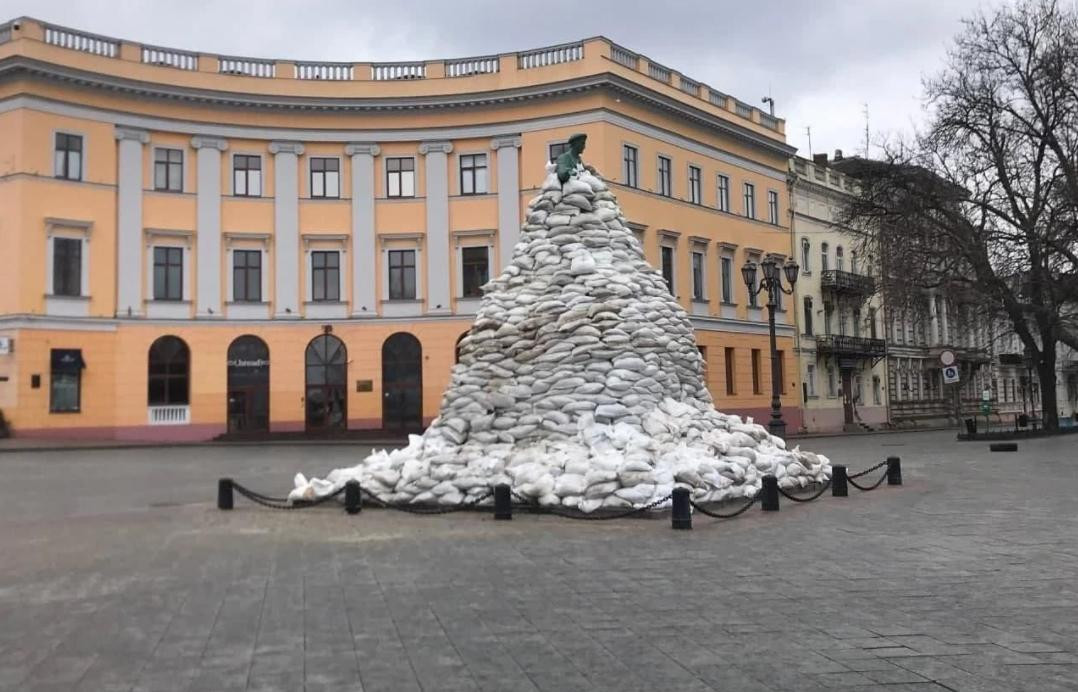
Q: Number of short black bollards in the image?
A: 7